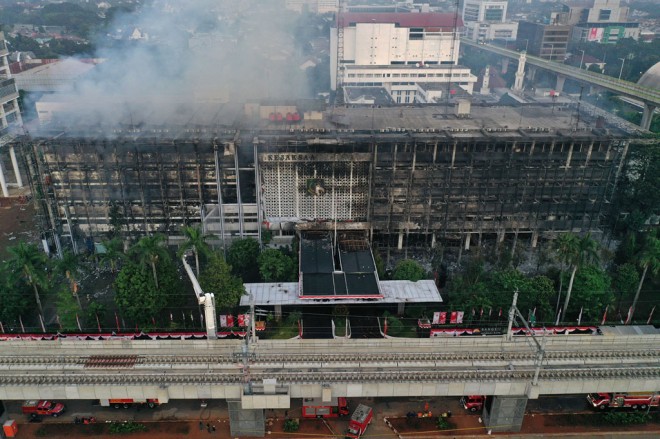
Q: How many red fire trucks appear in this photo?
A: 6